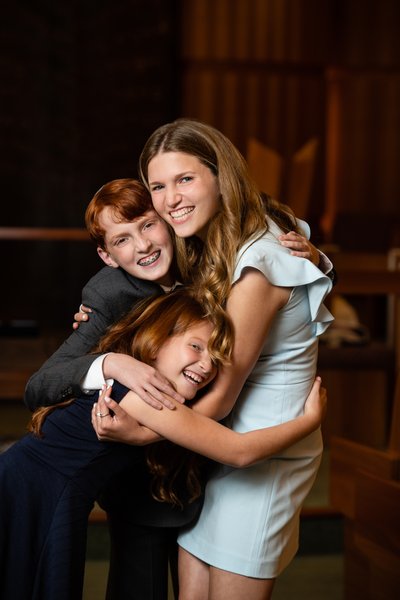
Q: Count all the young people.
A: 3